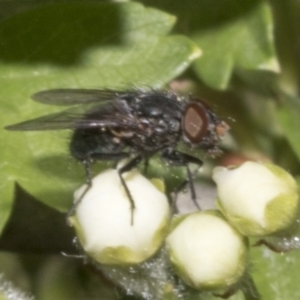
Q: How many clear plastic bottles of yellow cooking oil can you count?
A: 0